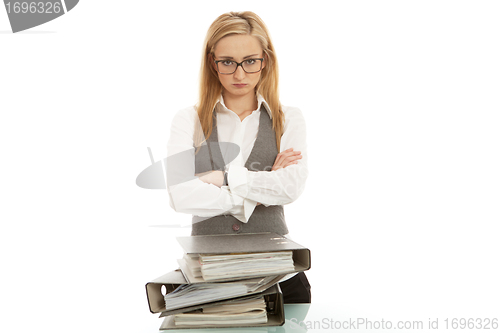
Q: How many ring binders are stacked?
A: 3